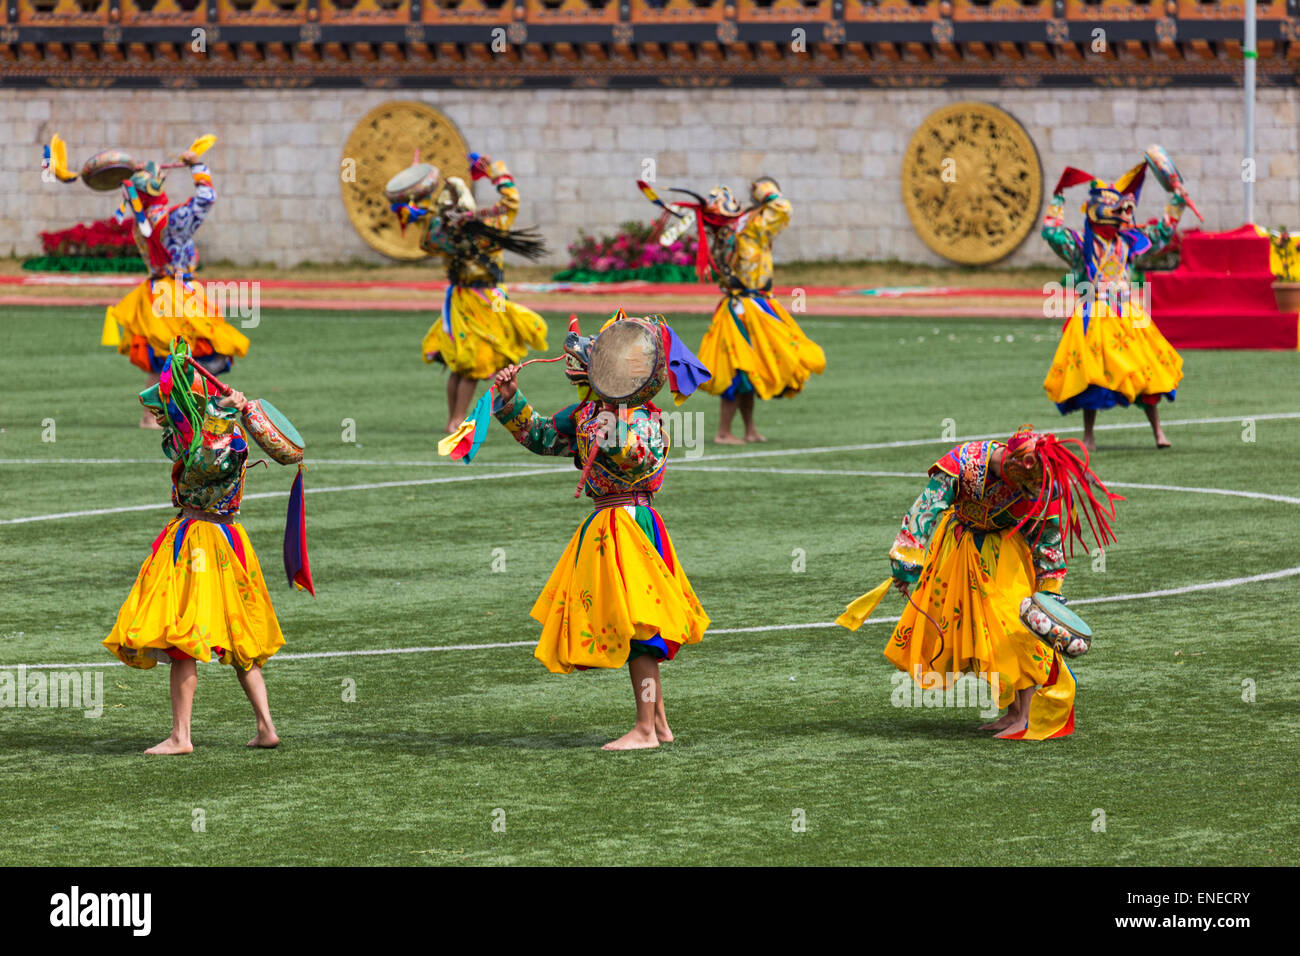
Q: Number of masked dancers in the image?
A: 7